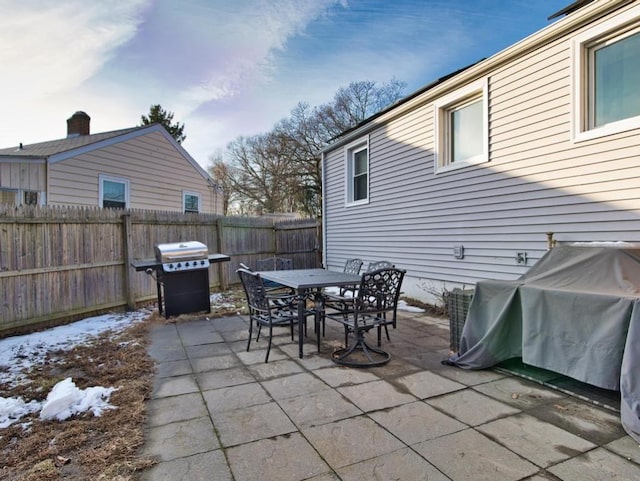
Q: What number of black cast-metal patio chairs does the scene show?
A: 6